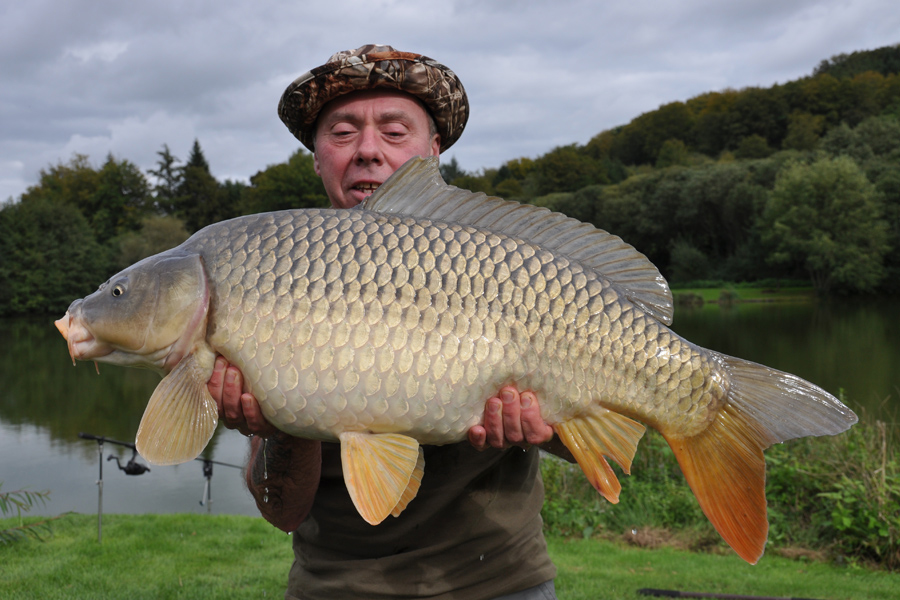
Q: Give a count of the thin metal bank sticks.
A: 2